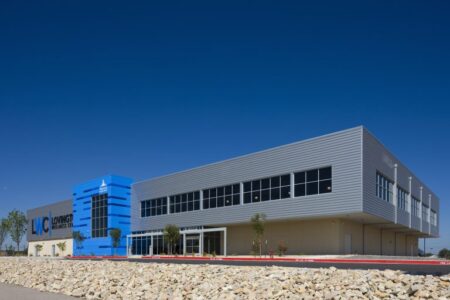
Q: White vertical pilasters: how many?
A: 4